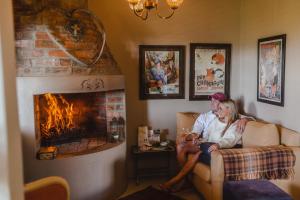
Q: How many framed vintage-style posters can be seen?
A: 3